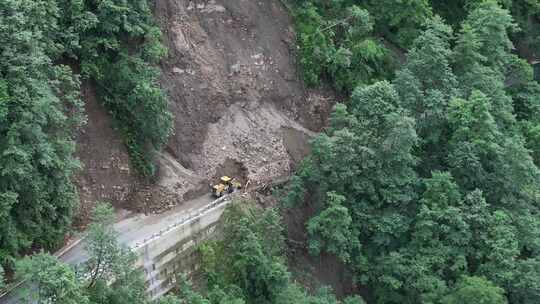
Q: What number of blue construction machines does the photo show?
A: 0